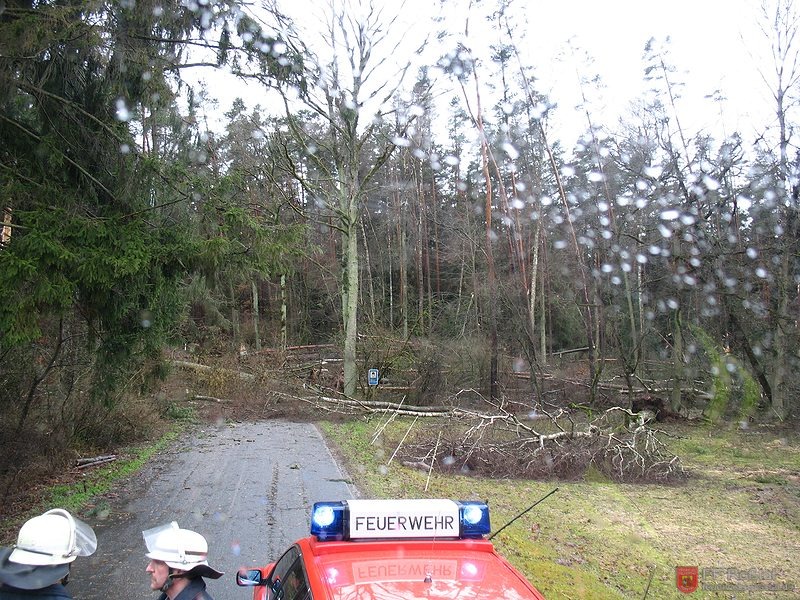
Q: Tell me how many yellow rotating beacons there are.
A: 0